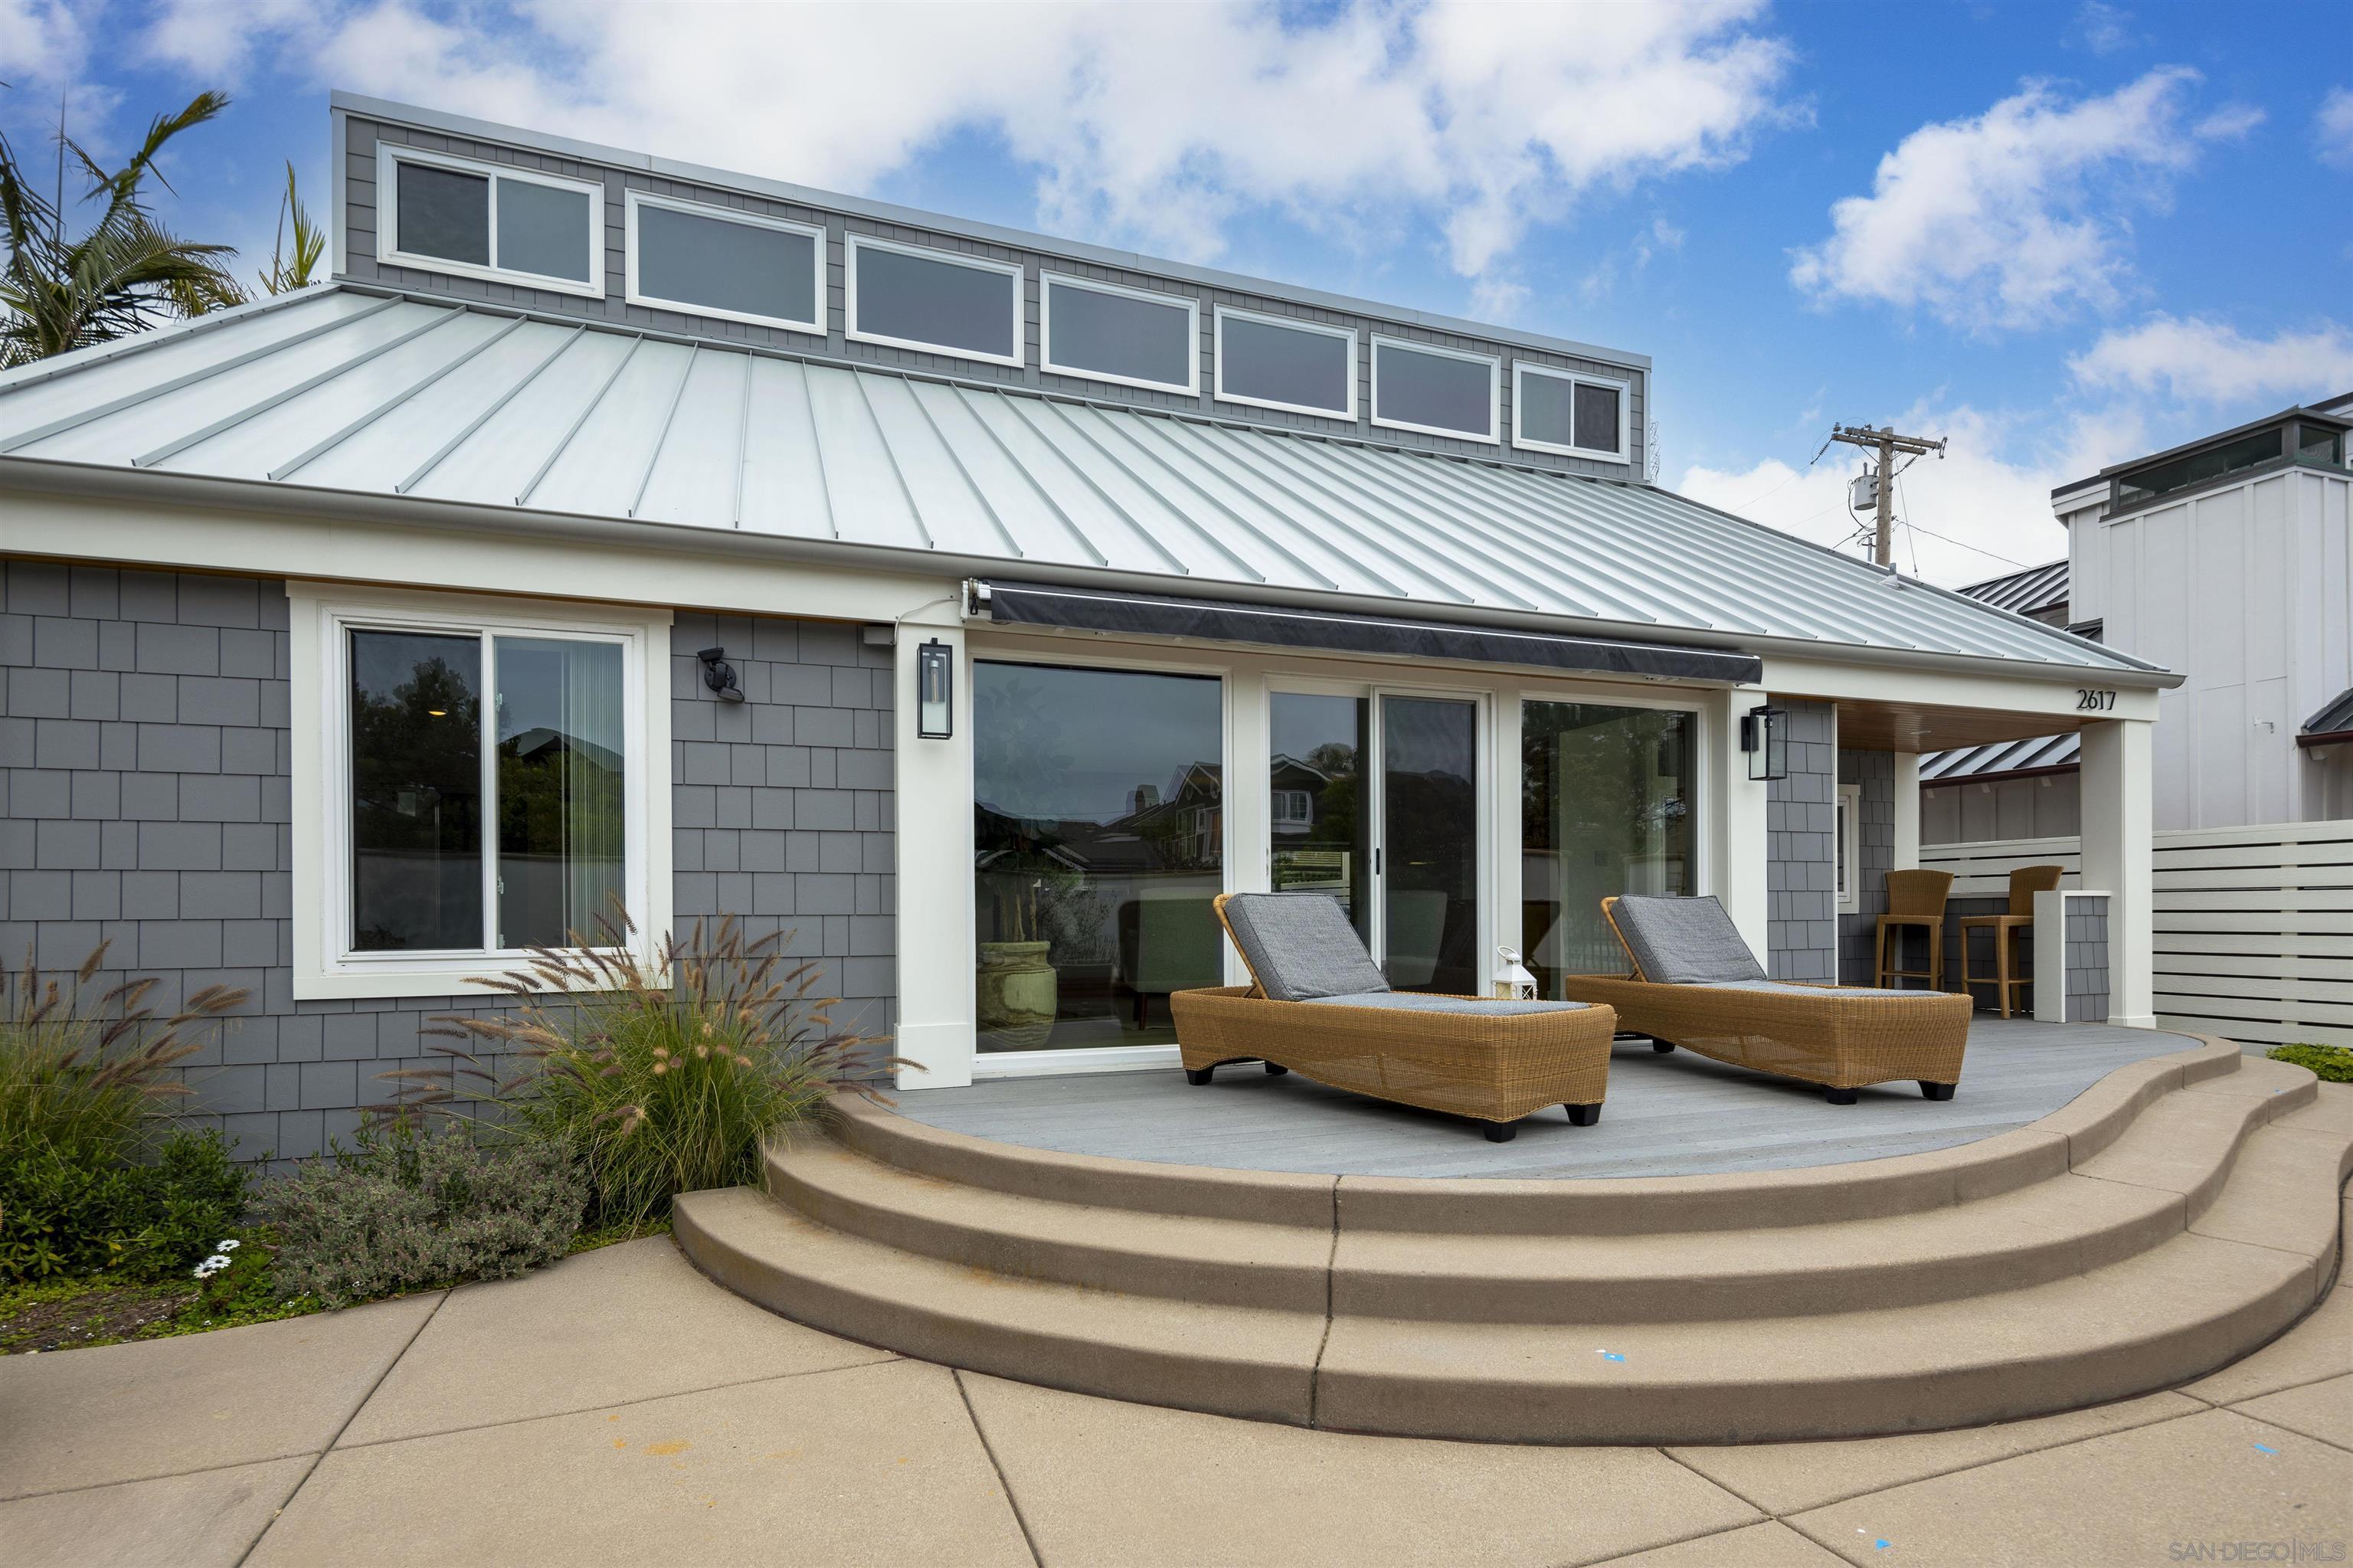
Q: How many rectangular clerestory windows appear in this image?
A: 7